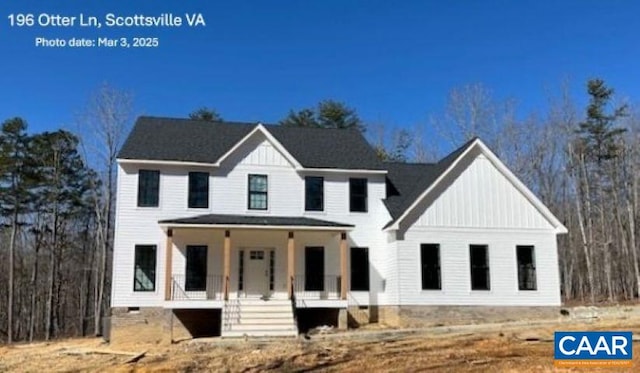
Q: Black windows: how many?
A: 12